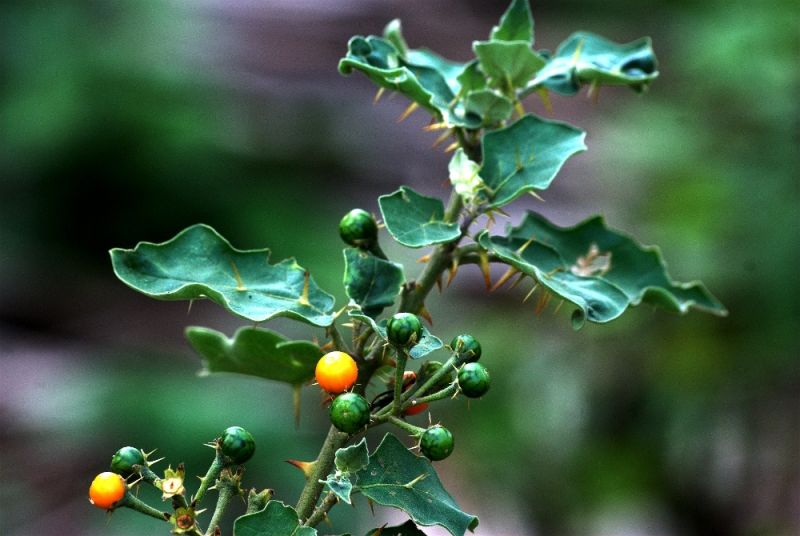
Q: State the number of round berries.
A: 10